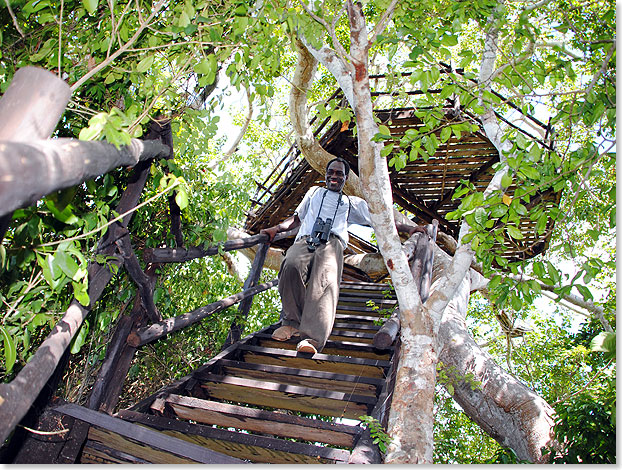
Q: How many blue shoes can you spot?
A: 0